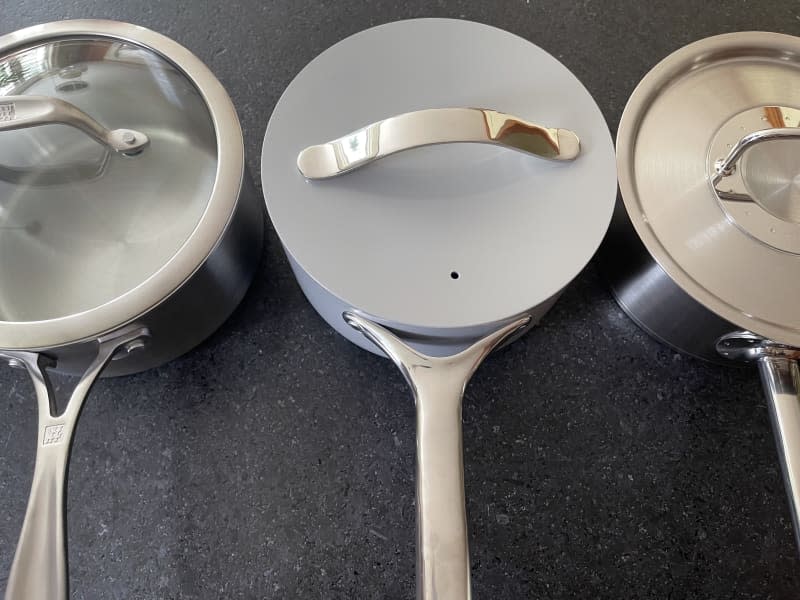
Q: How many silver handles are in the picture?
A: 6